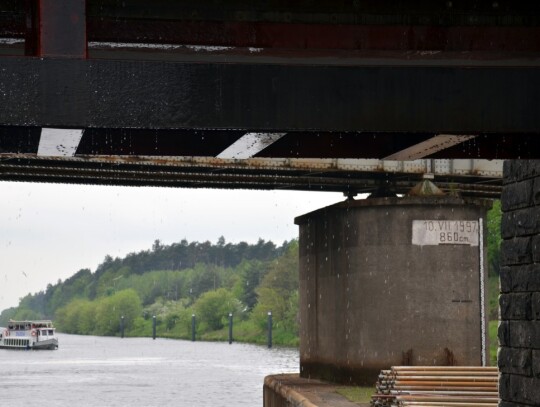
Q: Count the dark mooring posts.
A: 5